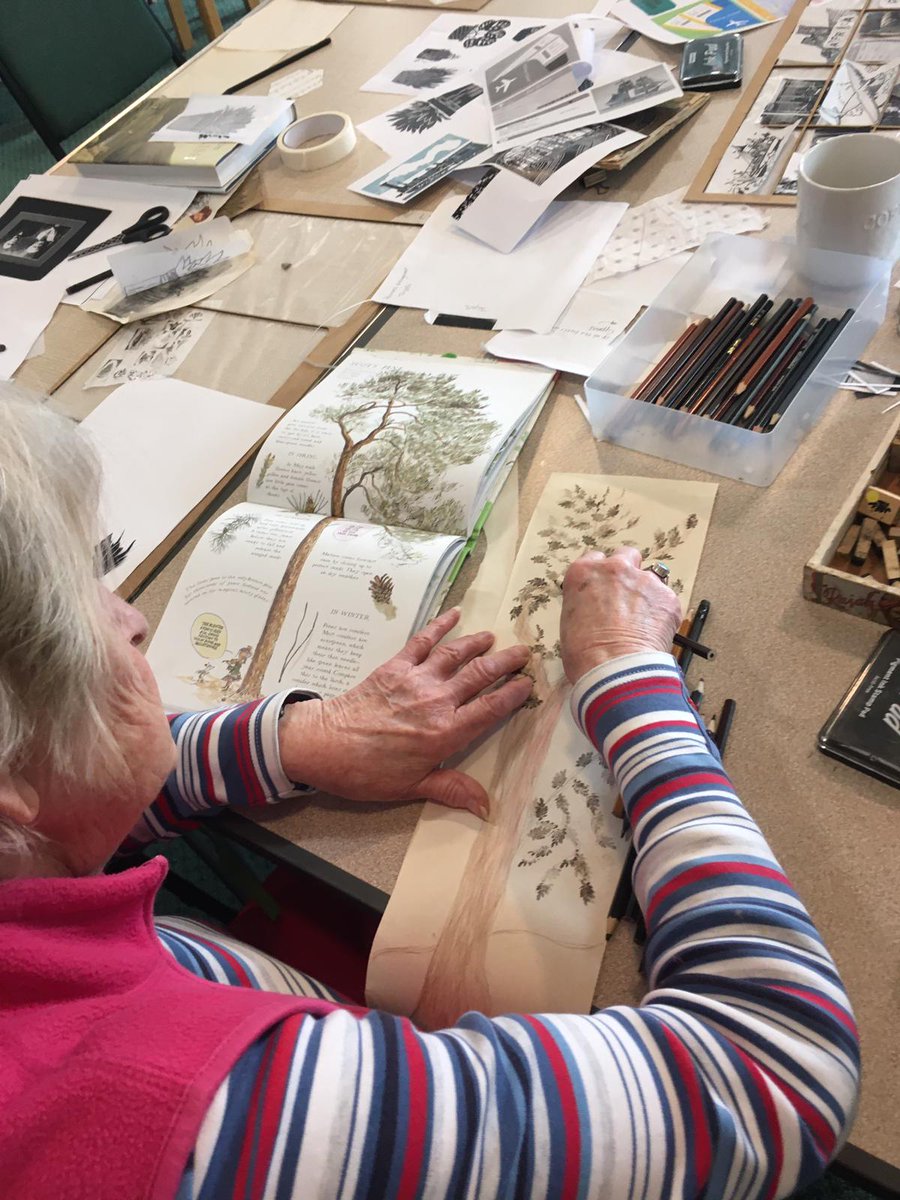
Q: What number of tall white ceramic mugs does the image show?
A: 1